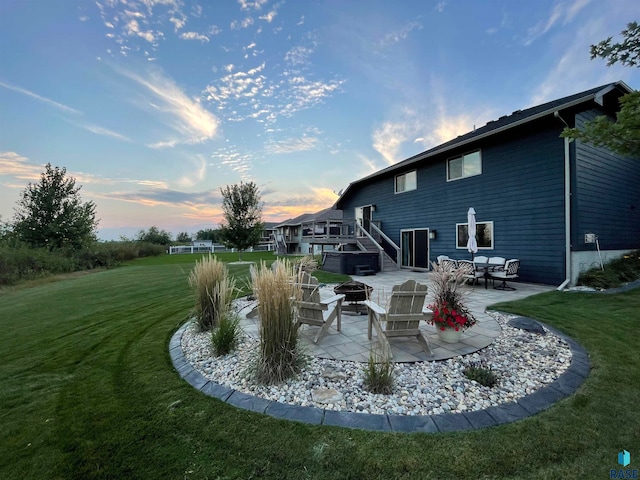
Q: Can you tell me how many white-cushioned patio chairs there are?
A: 6